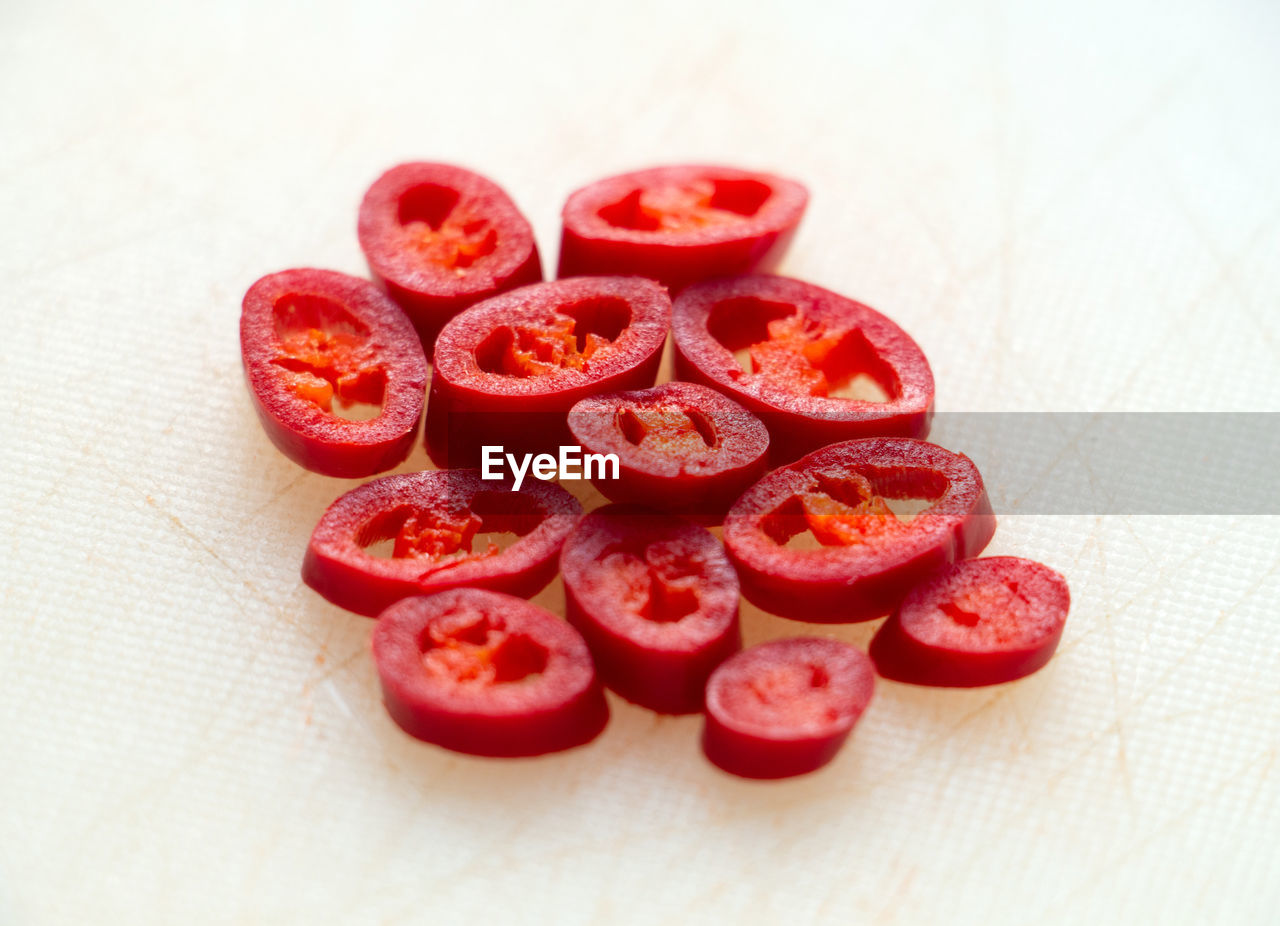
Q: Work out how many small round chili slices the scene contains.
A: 12